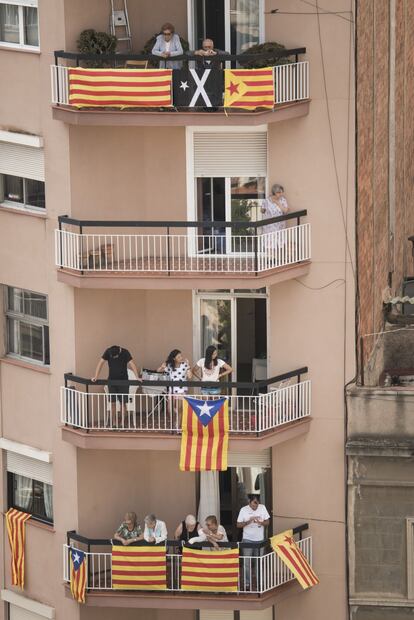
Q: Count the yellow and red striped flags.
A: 8